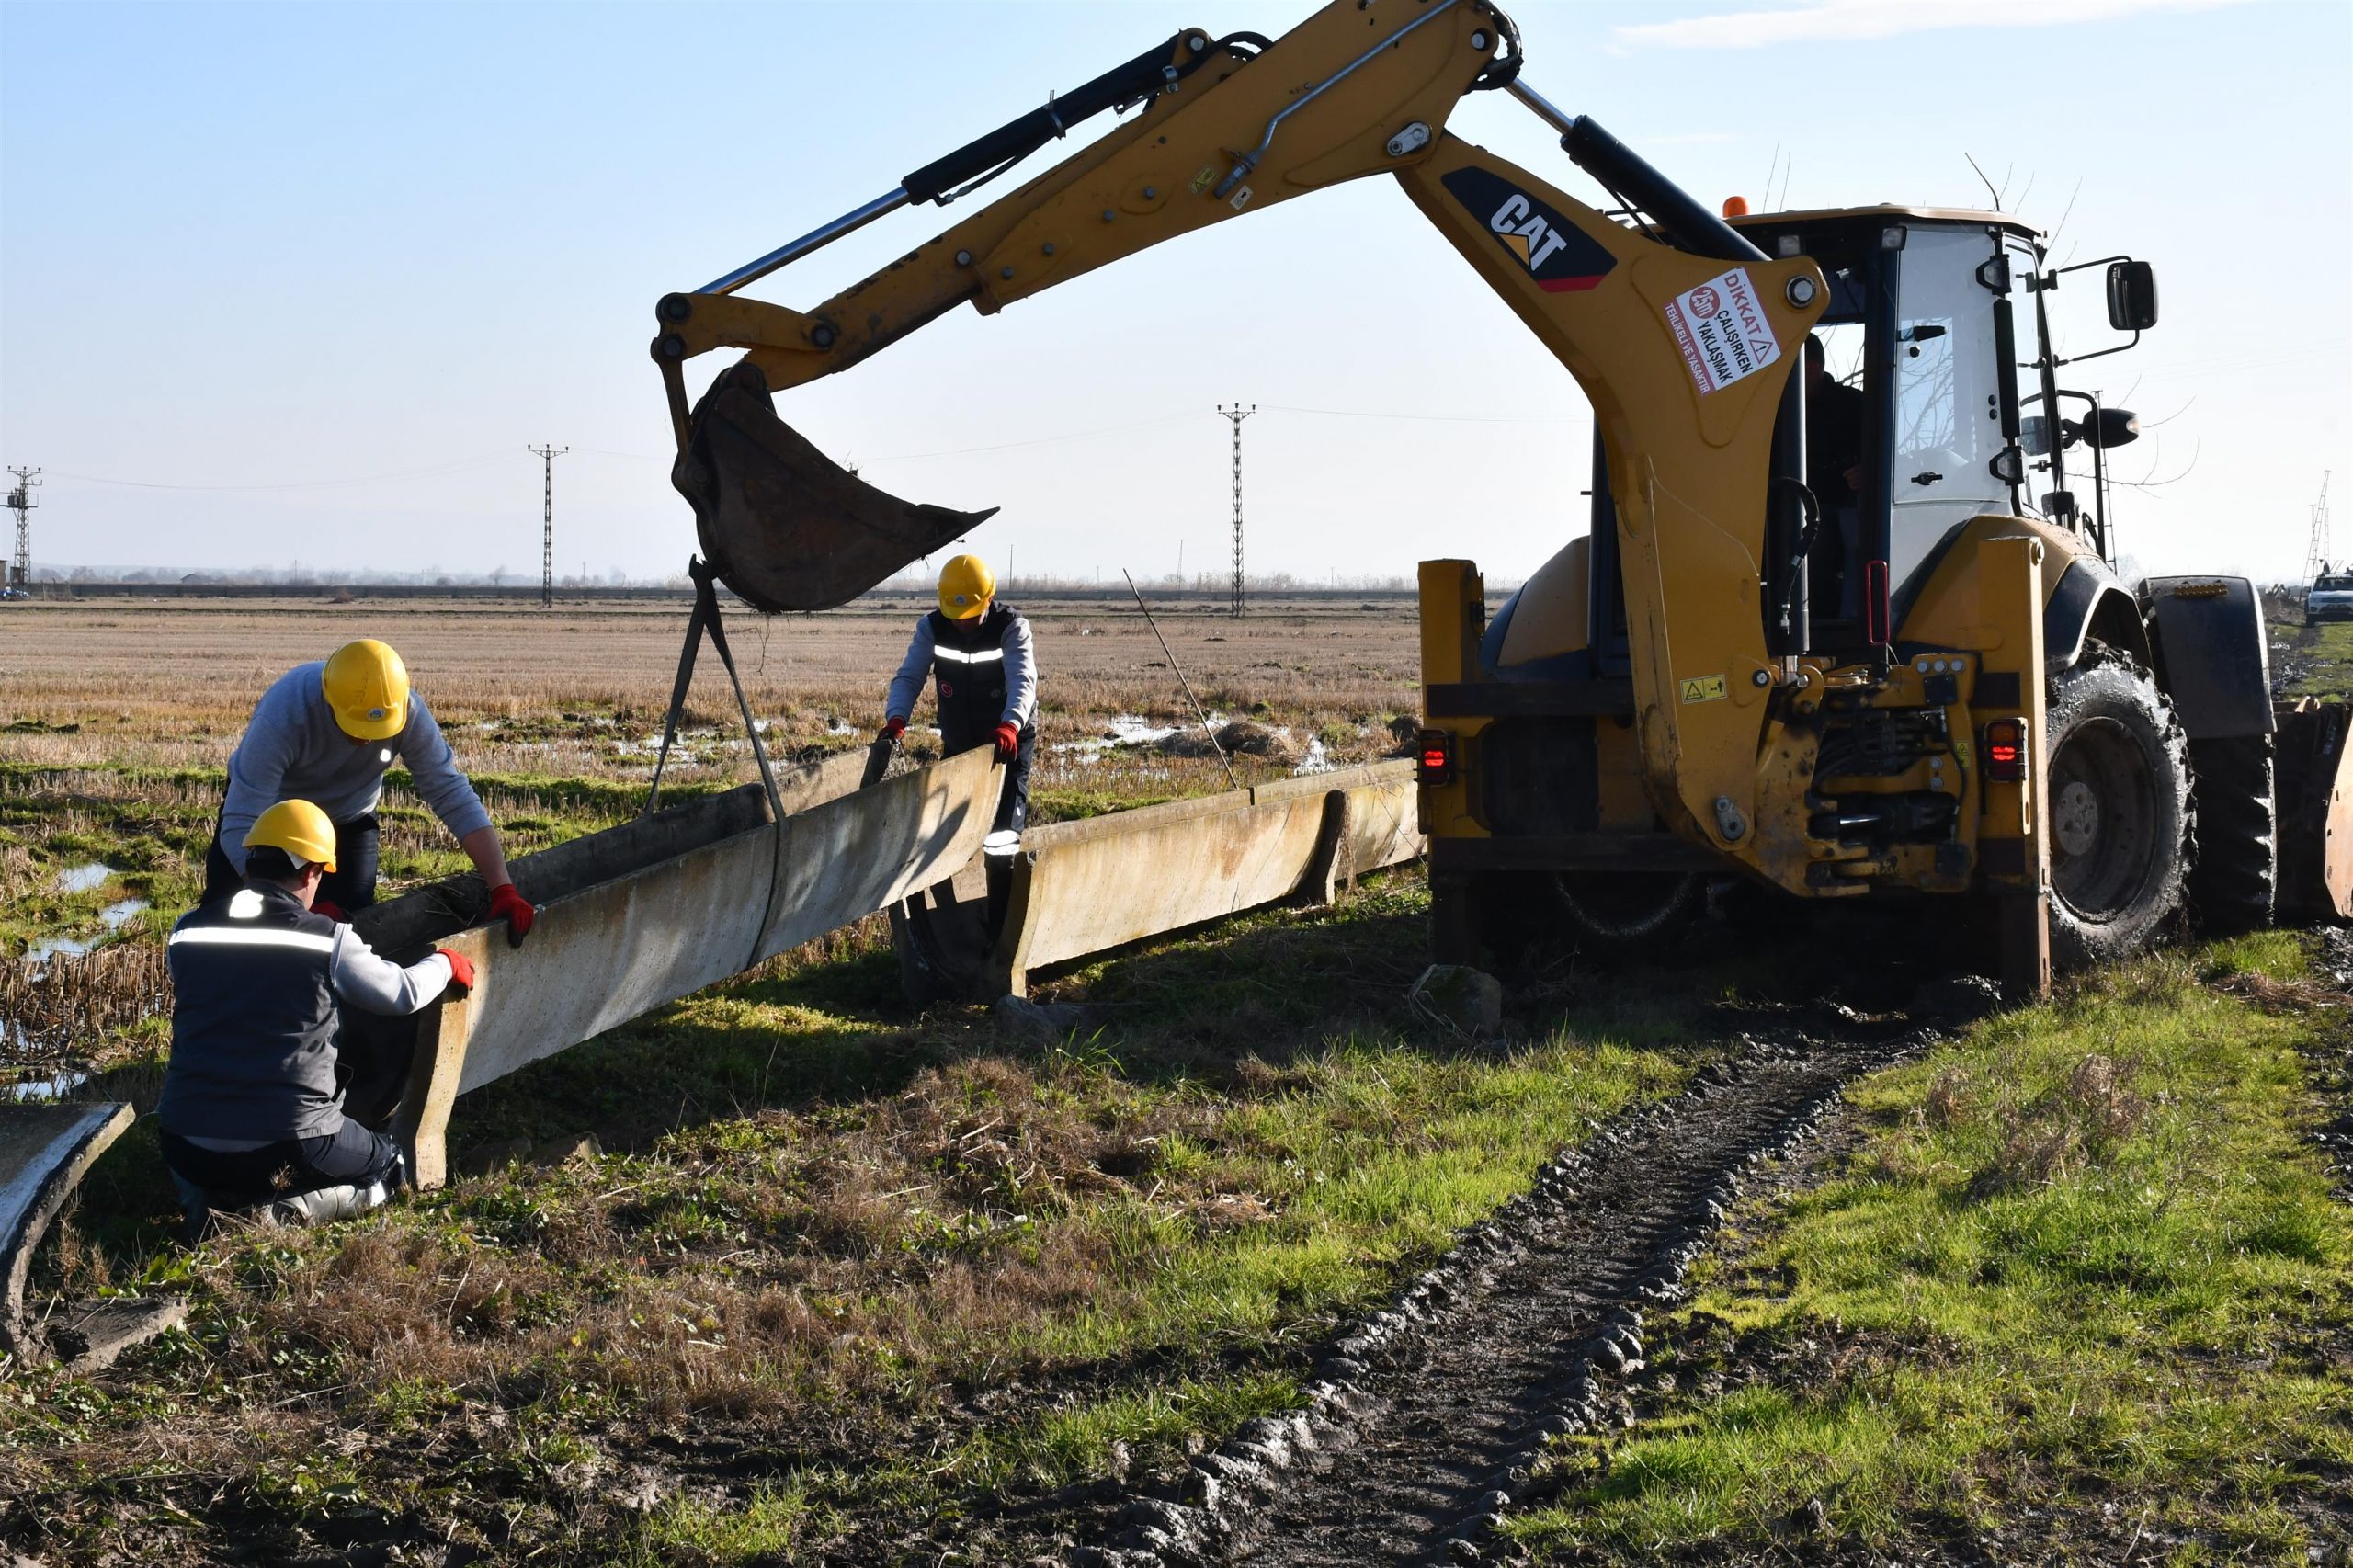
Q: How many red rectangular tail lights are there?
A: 2